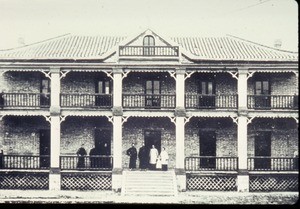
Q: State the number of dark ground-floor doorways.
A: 5